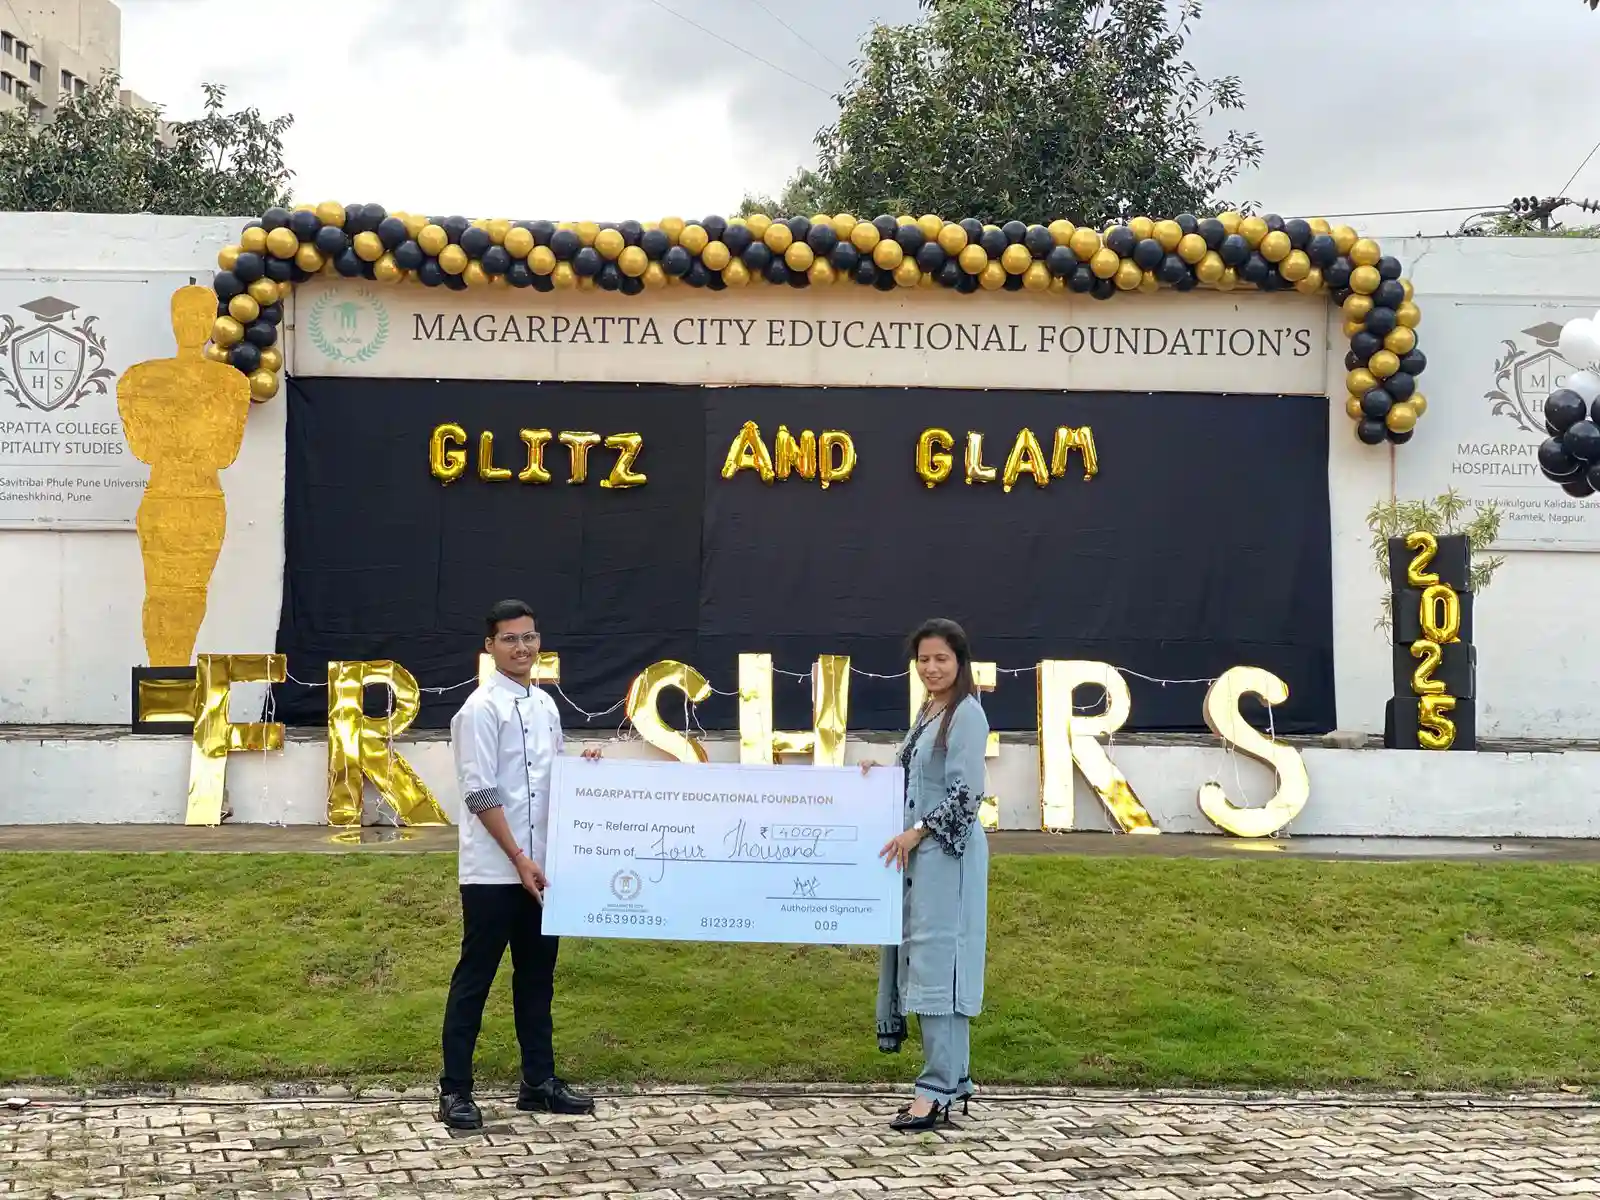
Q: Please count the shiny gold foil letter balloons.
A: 12